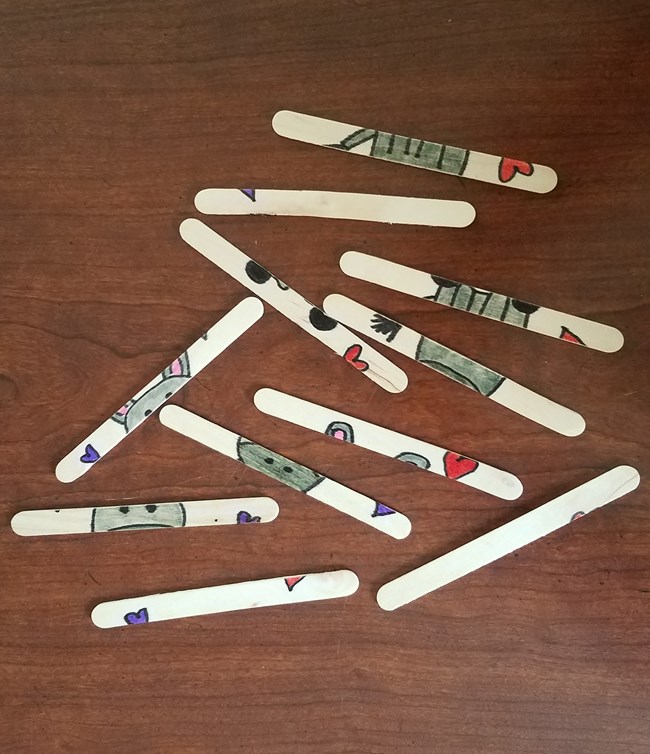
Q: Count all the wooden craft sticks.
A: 11